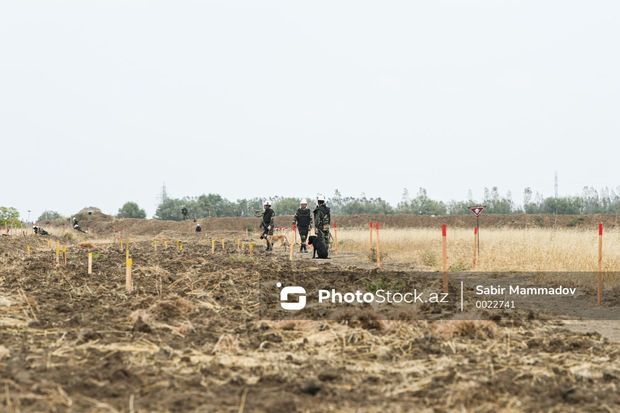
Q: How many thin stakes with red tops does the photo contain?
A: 7